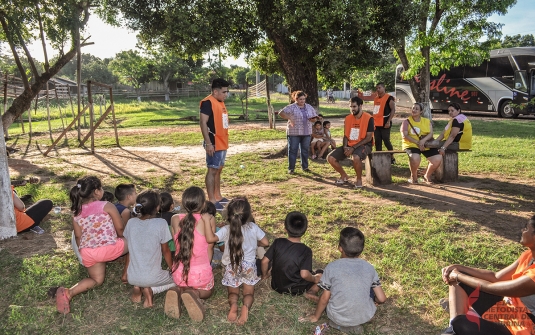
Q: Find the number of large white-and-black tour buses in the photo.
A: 1